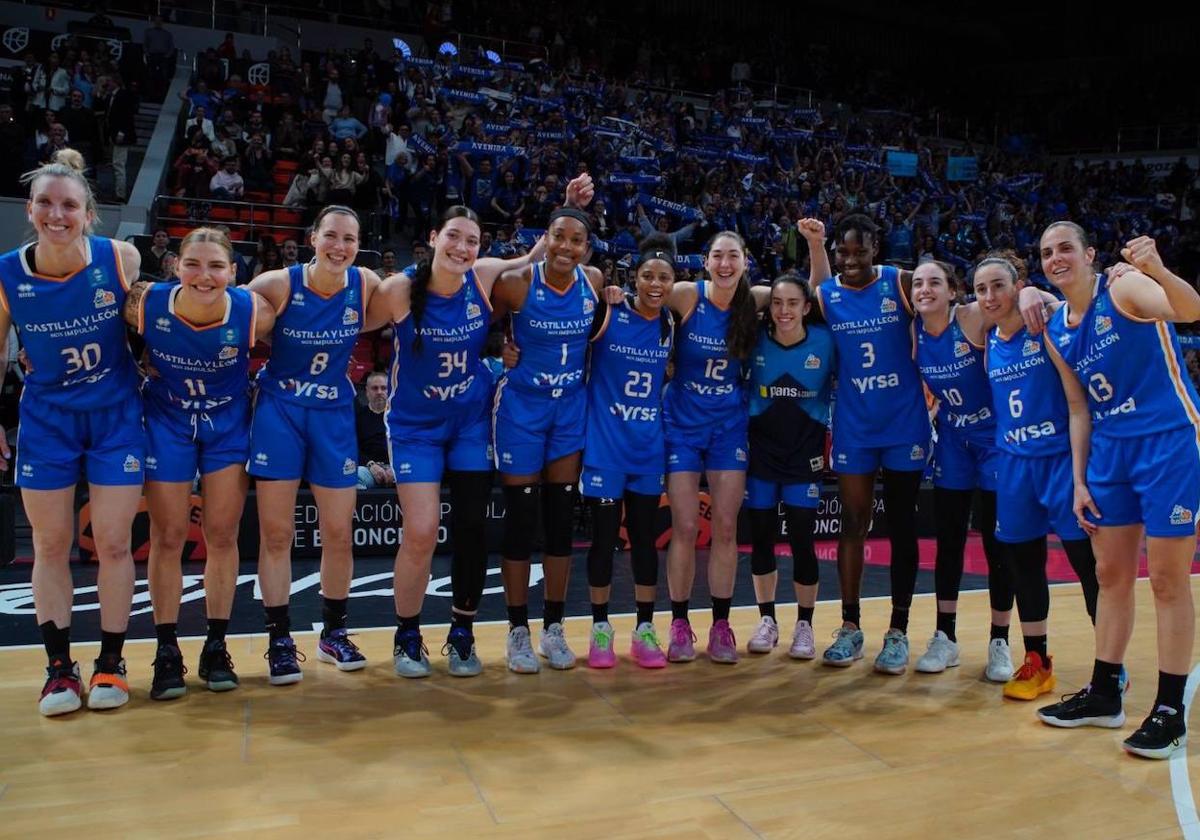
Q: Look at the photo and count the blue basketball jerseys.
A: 11